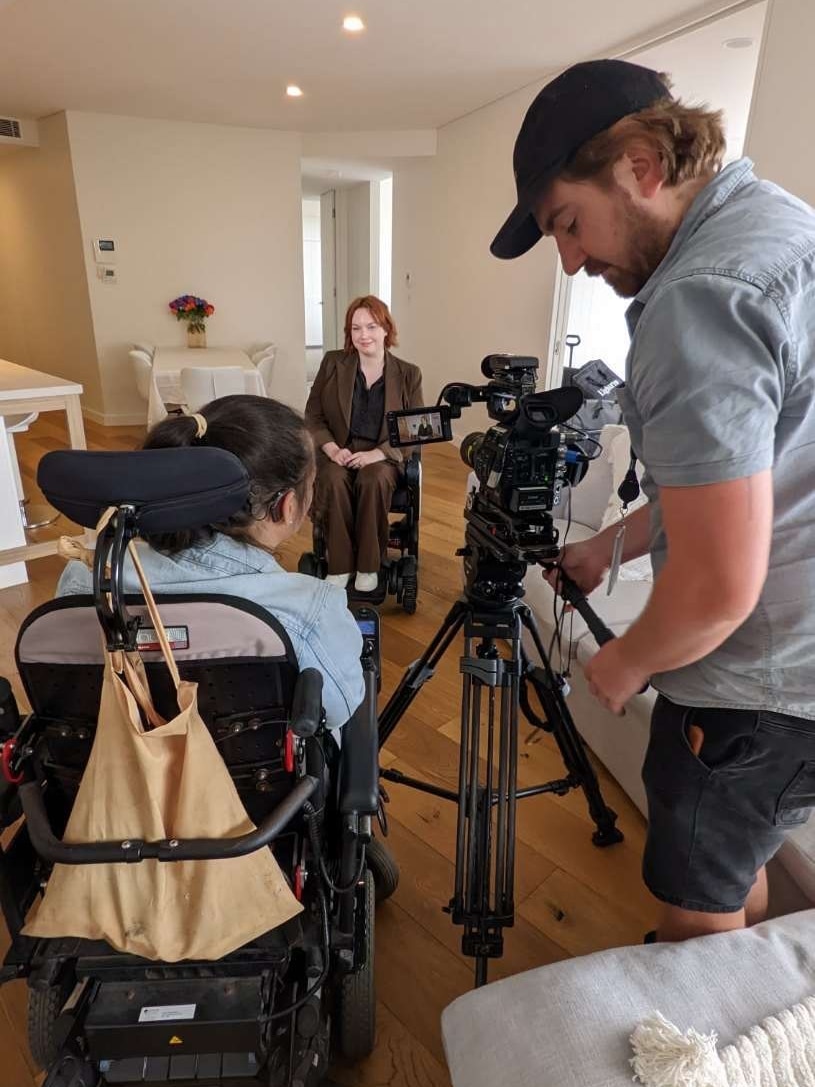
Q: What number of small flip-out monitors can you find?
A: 1